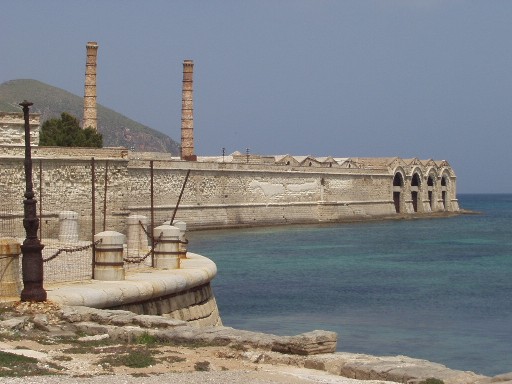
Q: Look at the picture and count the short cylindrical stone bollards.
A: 6